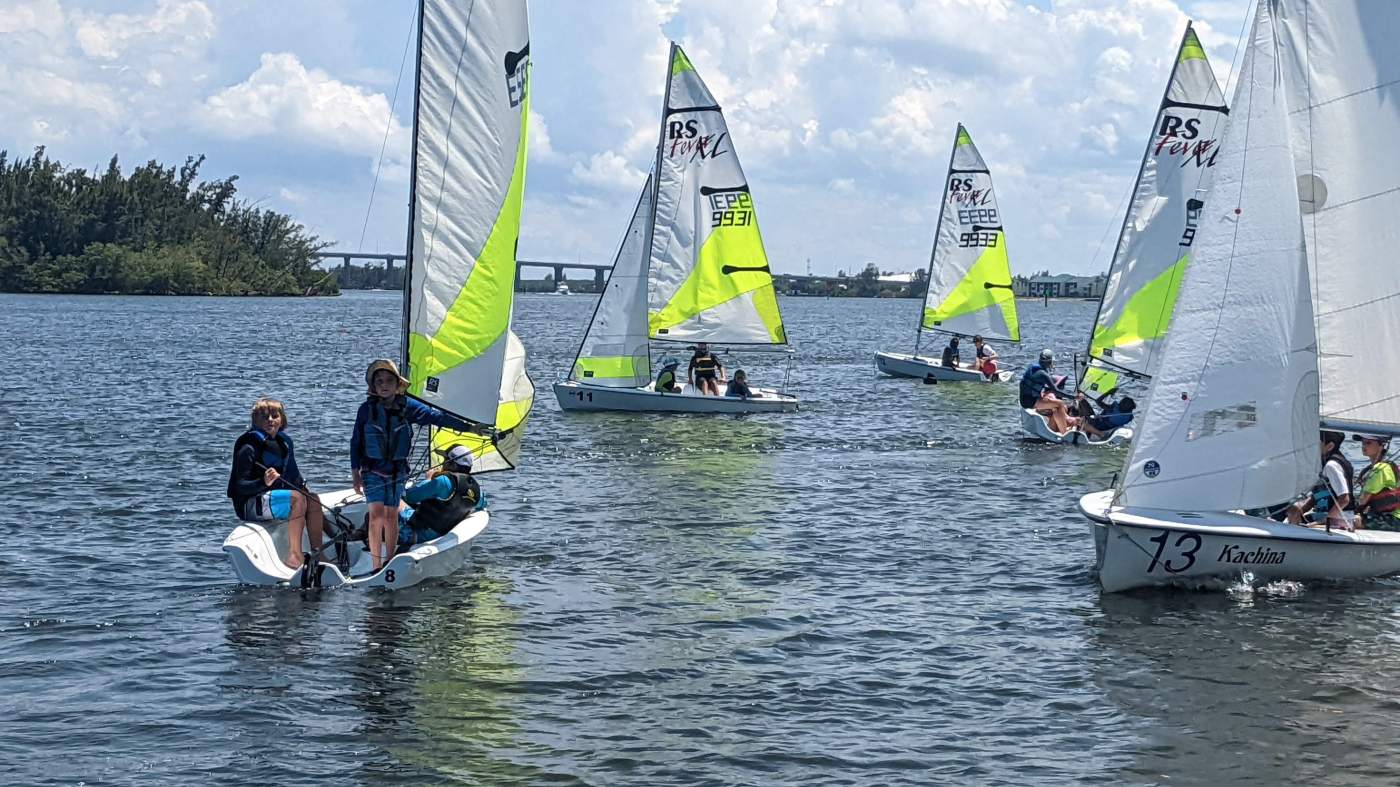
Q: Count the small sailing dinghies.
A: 5